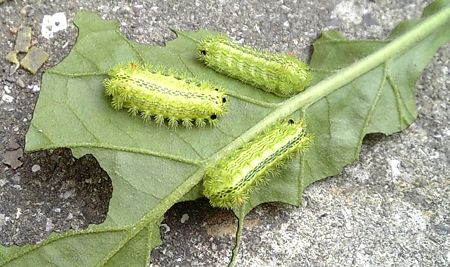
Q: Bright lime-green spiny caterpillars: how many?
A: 3